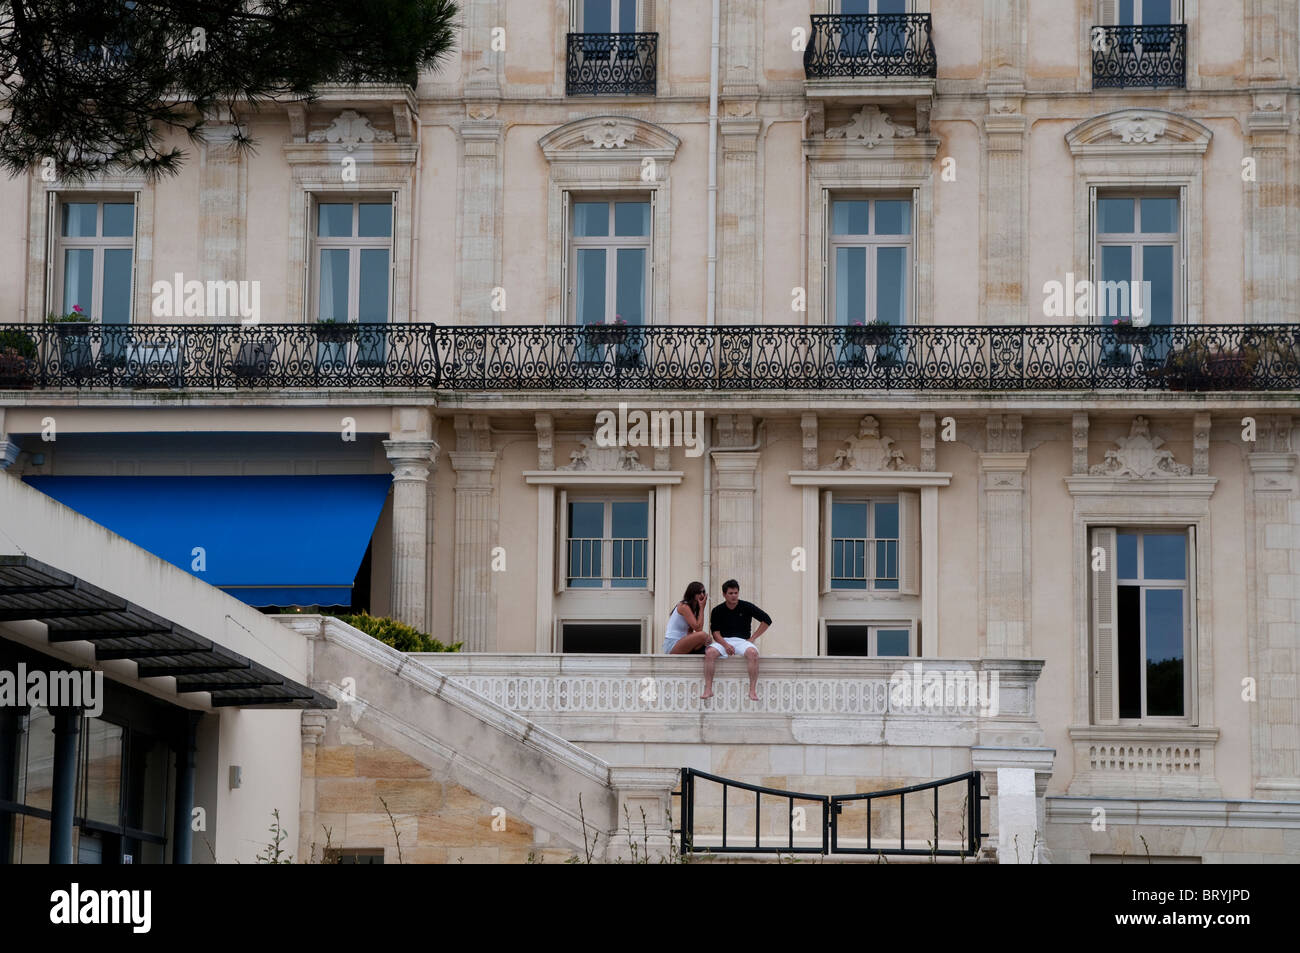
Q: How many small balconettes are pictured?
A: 3